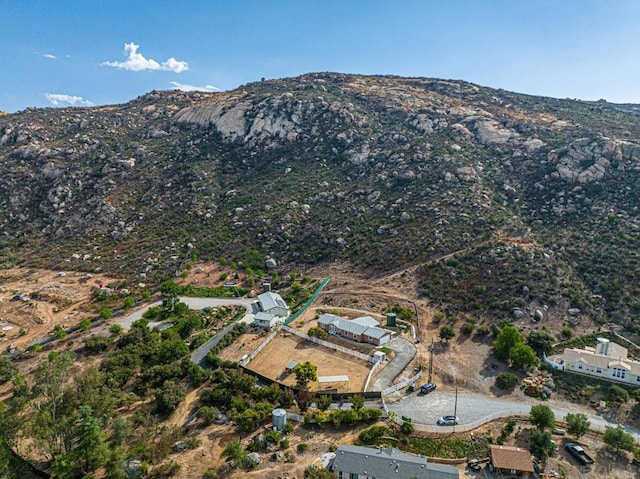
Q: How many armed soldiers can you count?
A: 0